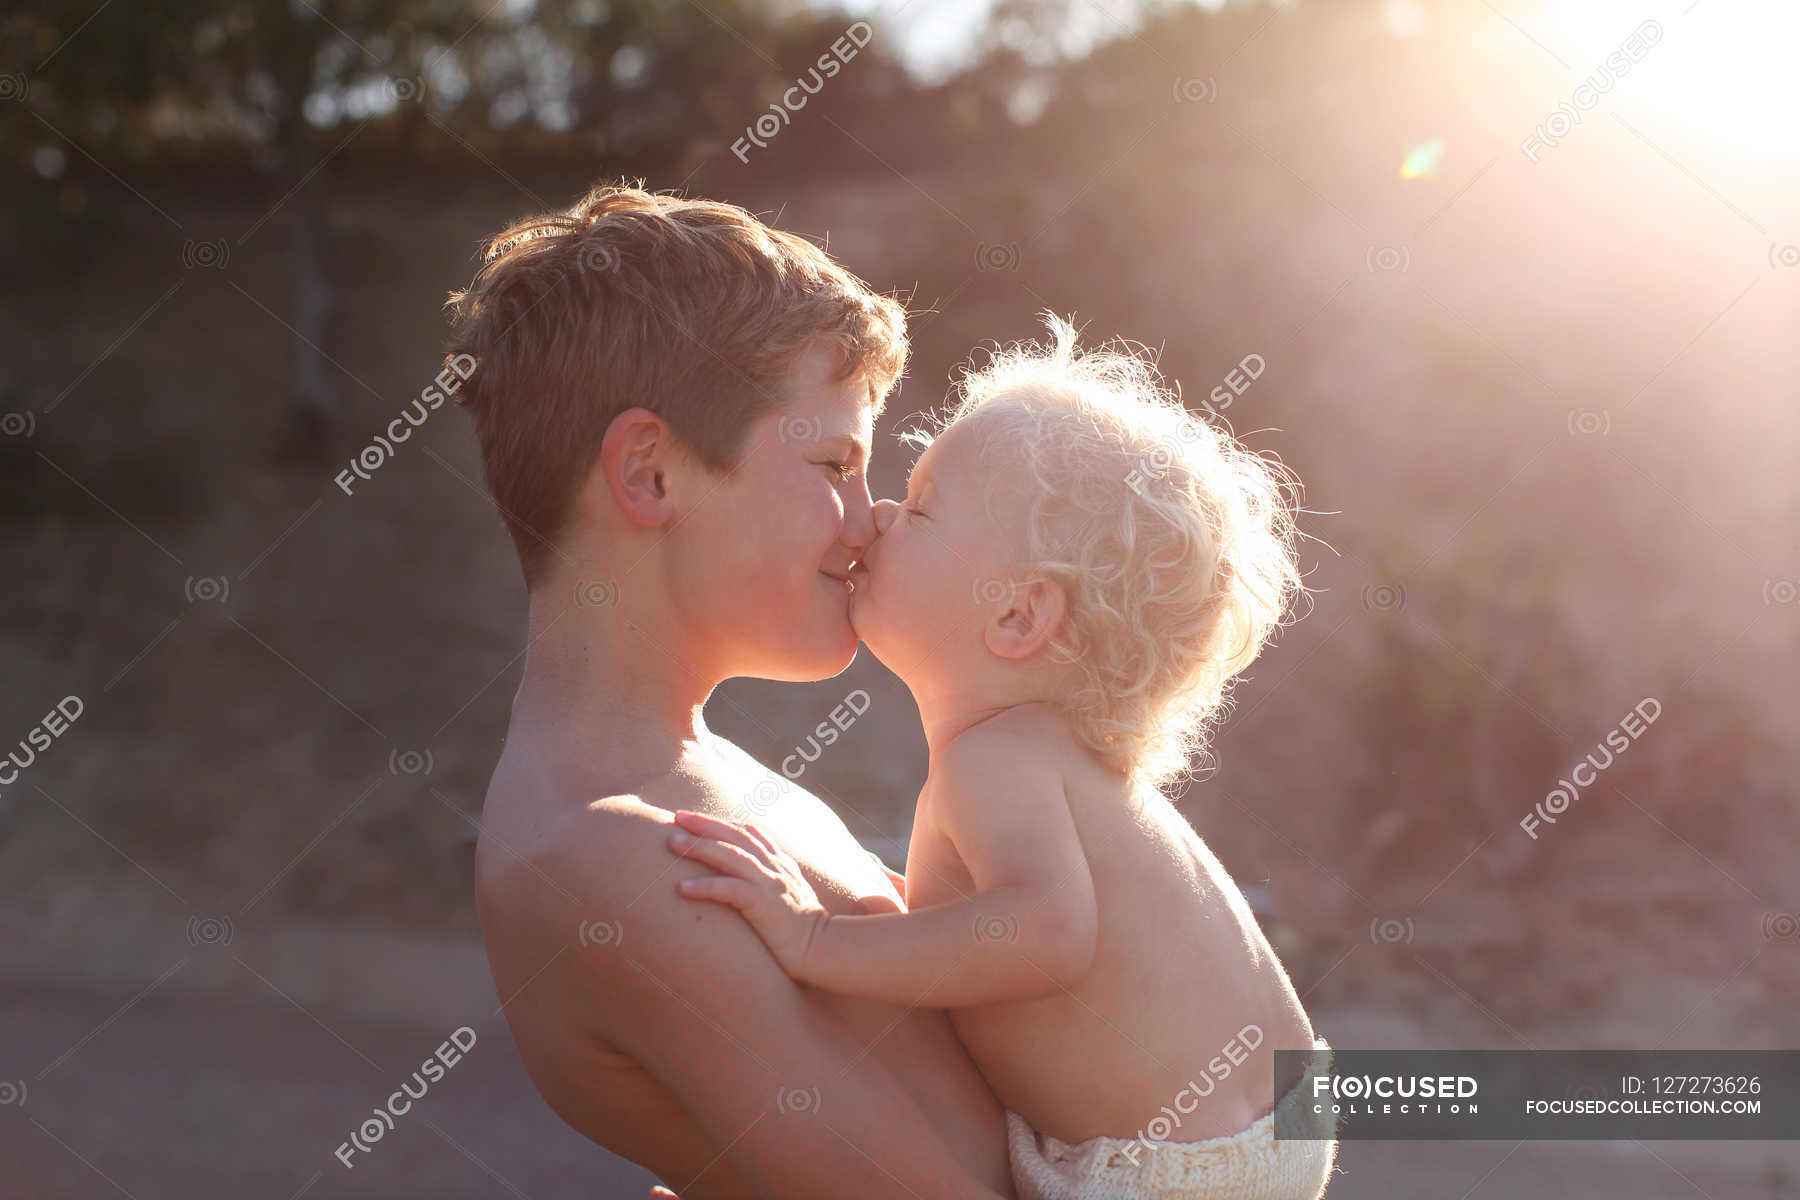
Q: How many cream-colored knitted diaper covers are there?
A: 1